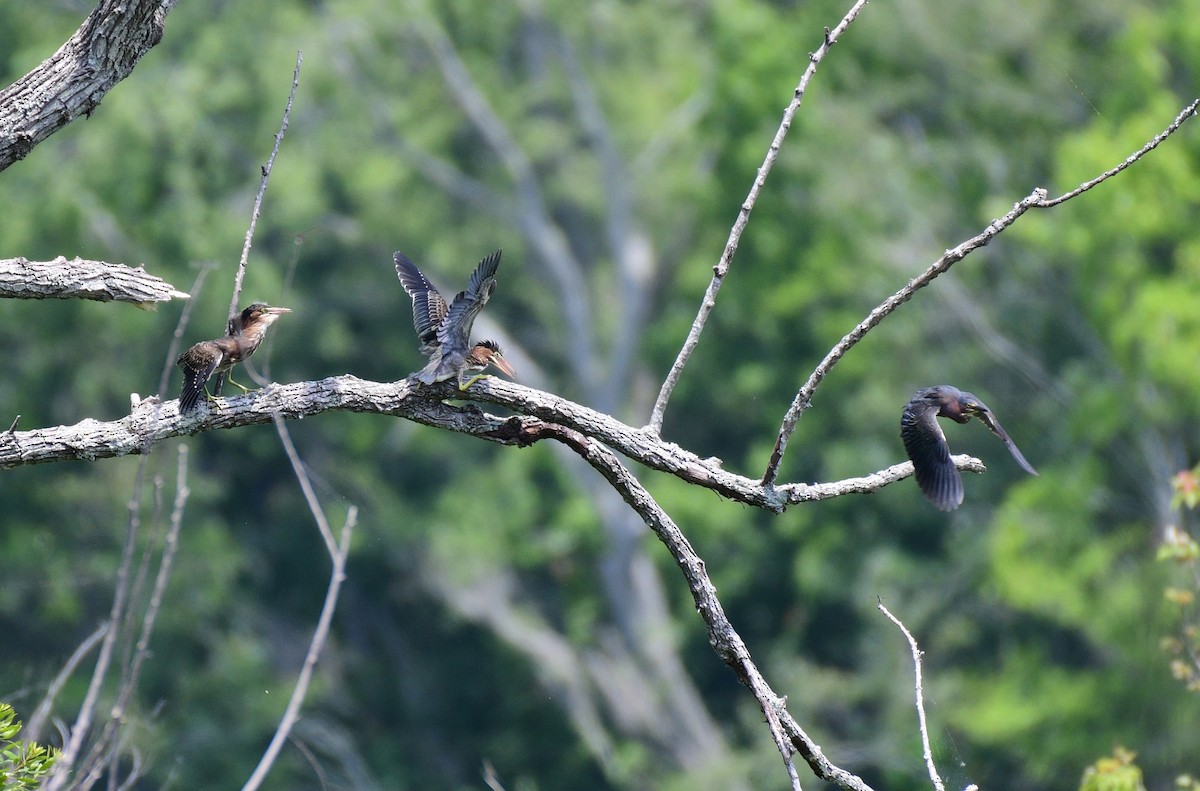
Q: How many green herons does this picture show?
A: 3